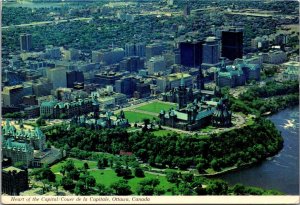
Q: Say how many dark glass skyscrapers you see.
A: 2